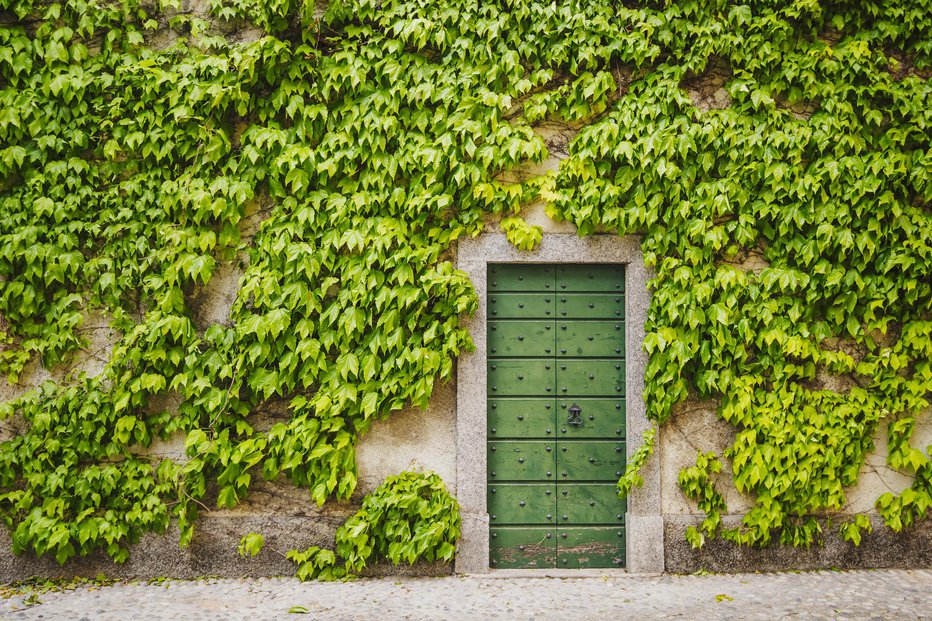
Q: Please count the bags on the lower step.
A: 0